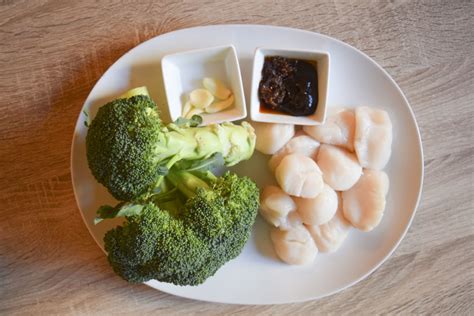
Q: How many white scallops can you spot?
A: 11